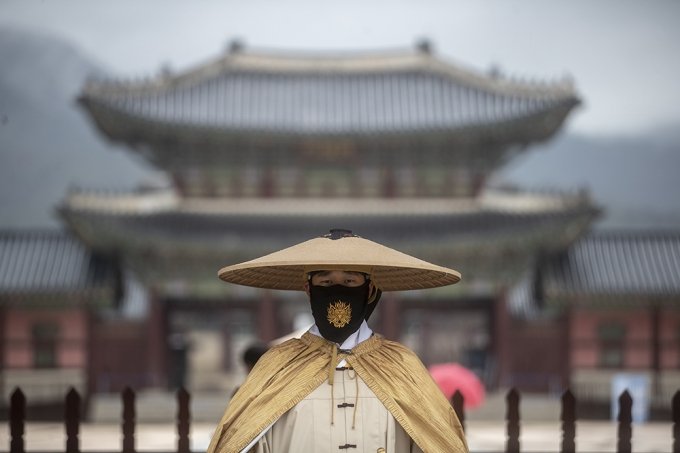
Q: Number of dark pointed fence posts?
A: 9